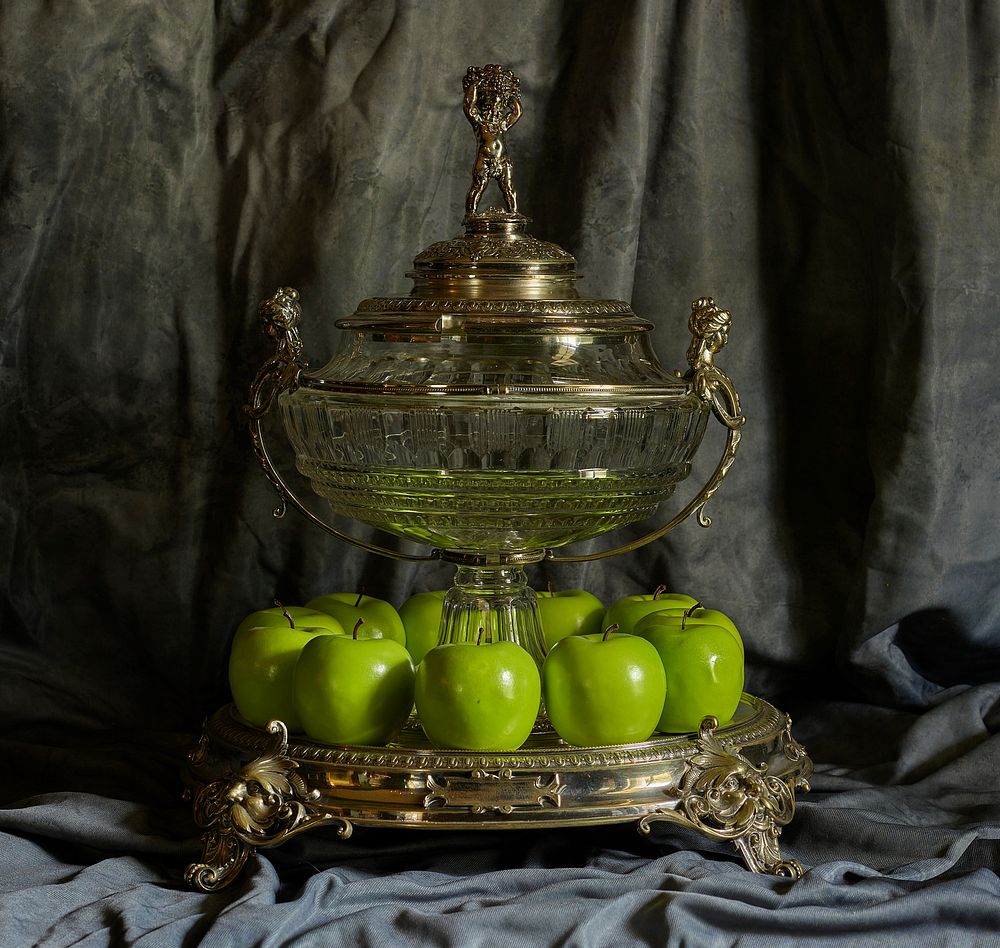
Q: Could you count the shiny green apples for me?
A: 11